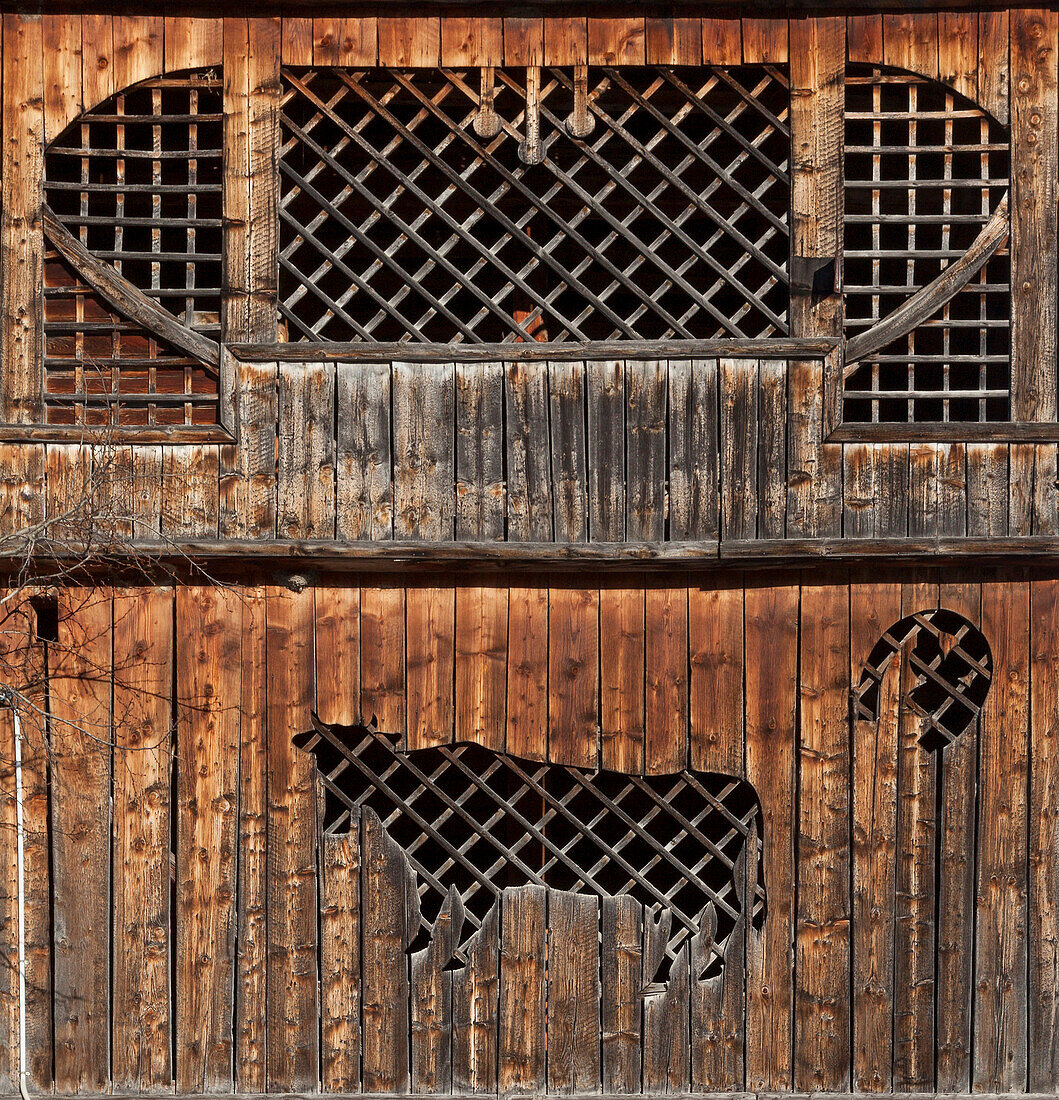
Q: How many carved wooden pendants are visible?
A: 3